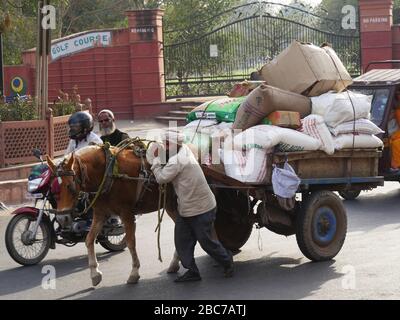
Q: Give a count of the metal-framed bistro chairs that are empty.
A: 0